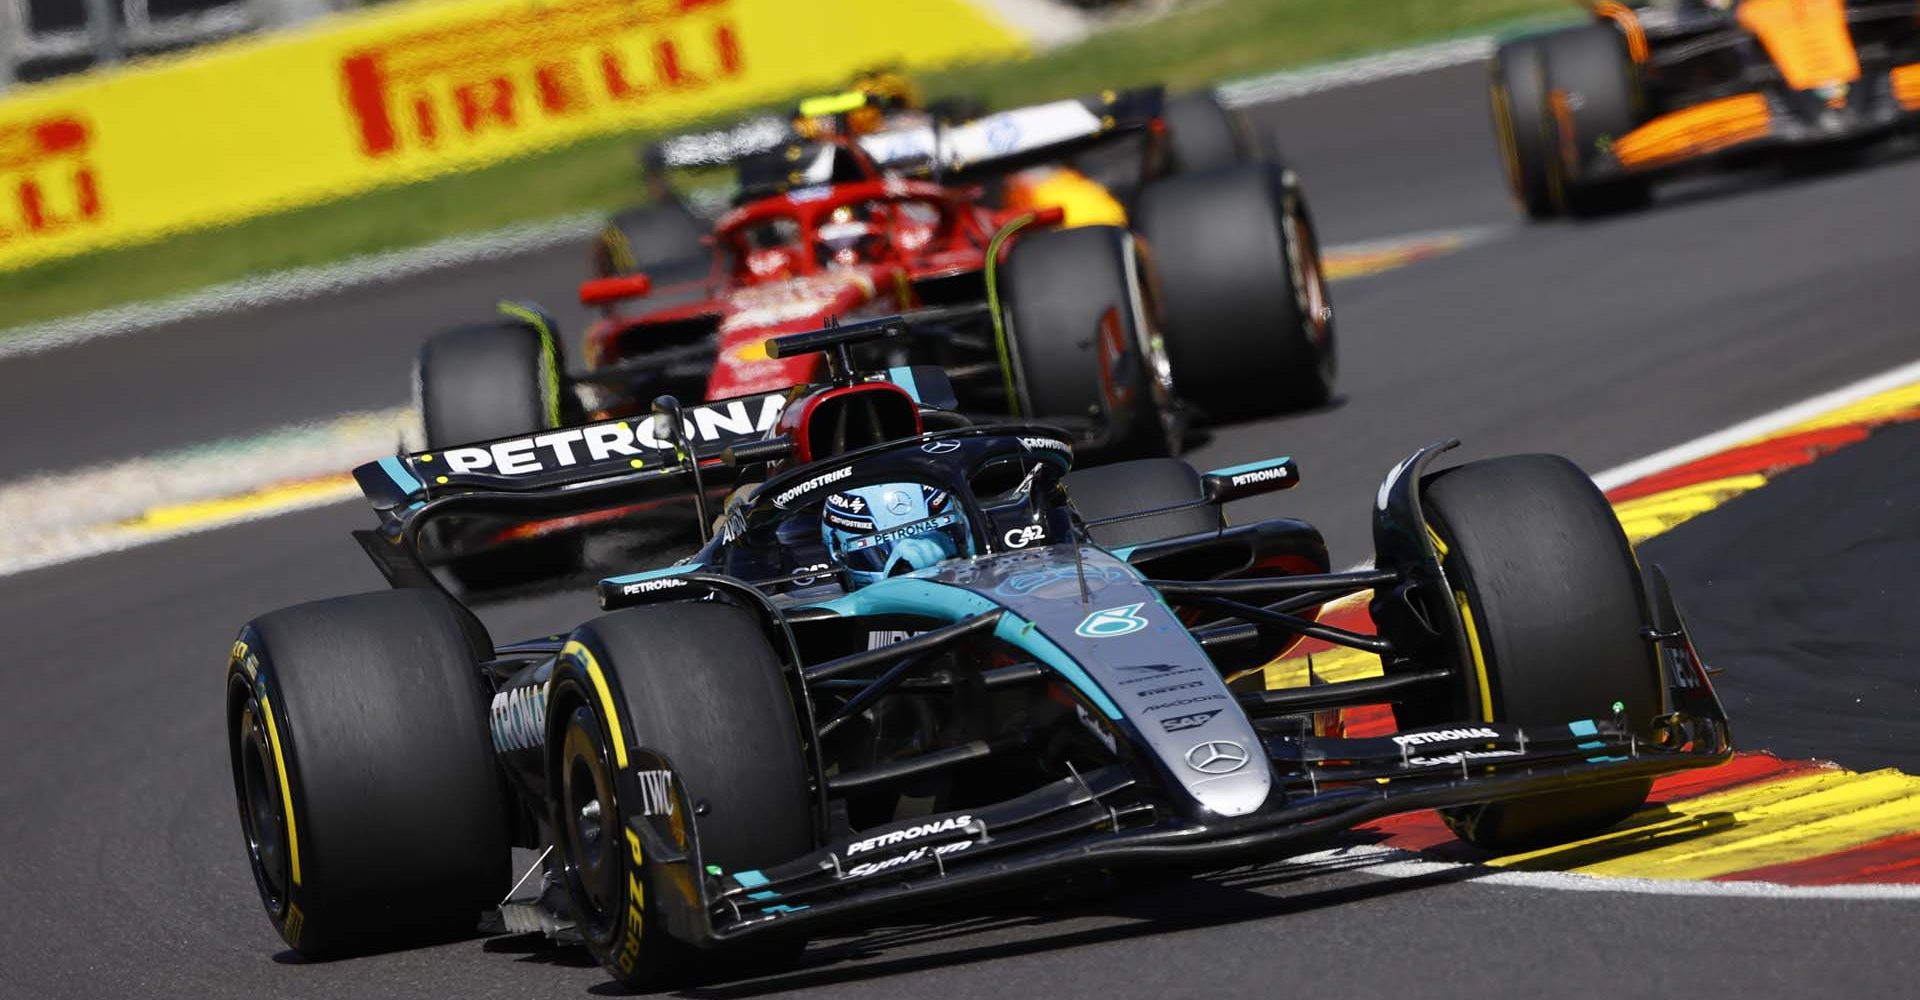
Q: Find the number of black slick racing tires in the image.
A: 11